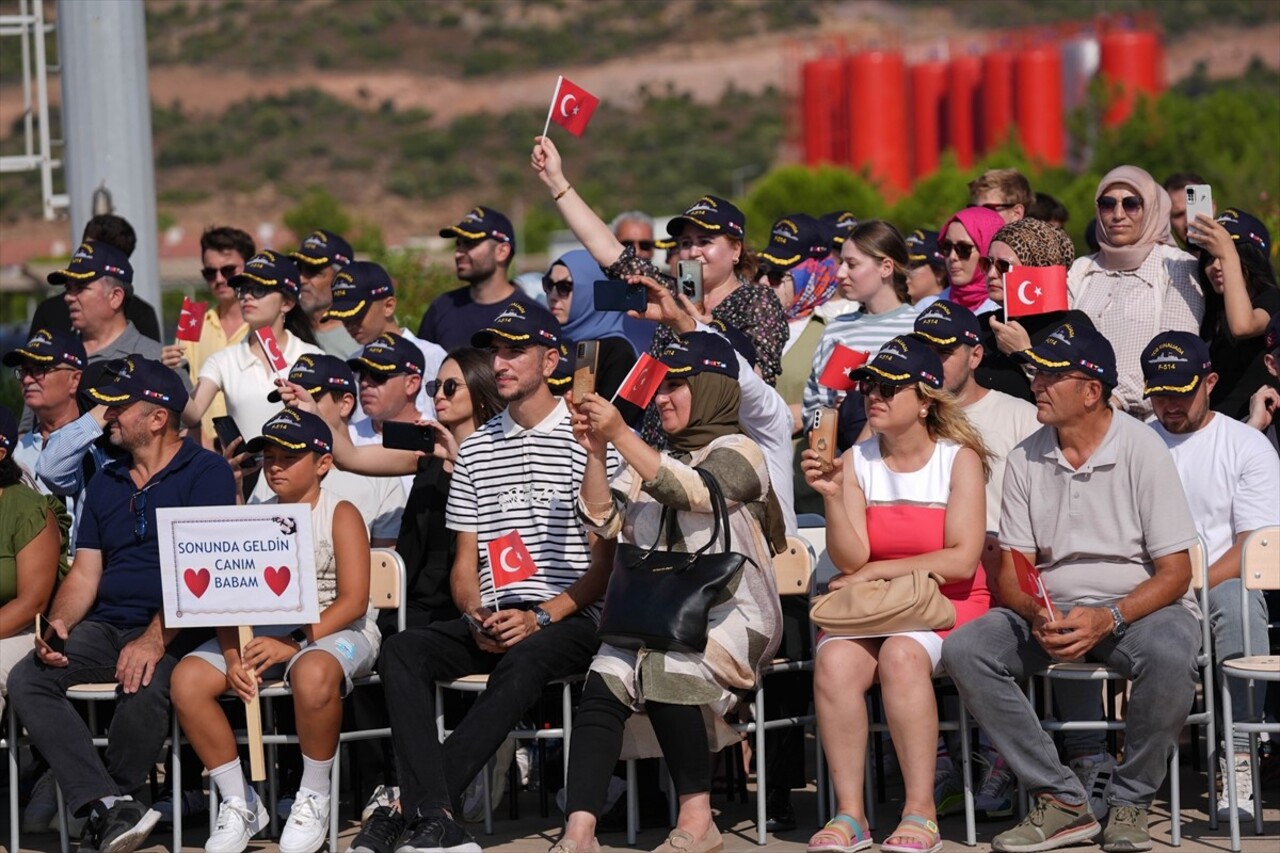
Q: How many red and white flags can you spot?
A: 8